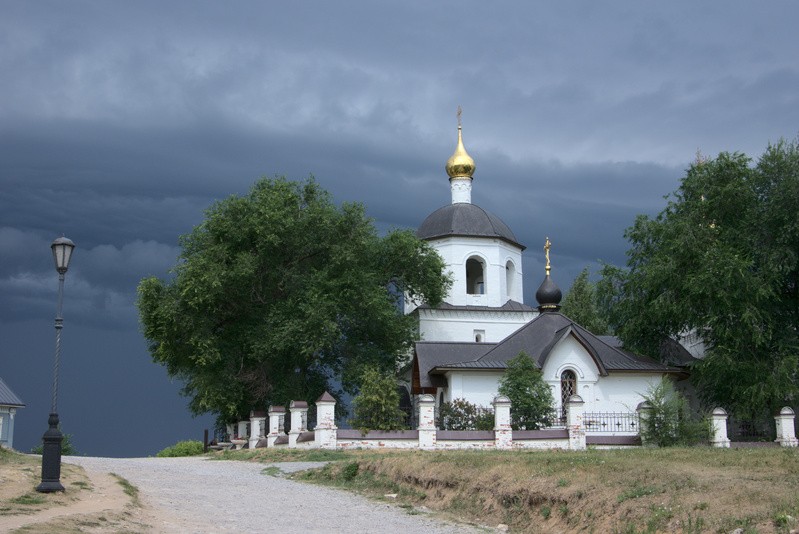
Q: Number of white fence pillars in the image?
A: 12